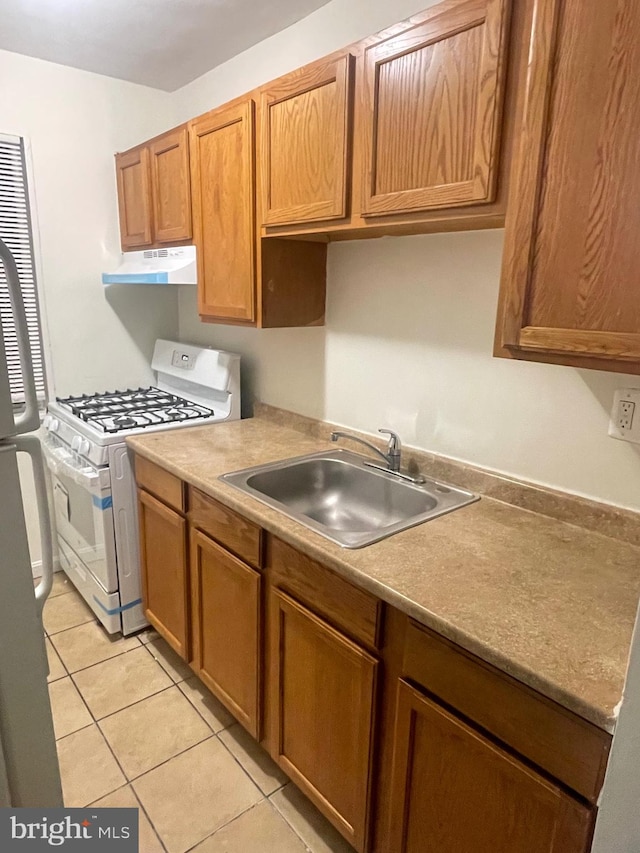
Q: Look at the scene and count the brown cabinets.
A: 10